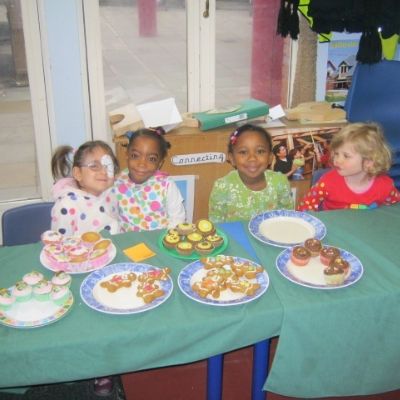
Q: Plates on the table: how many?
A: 7